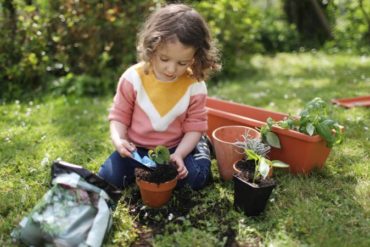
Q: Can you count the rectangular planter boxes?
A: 1